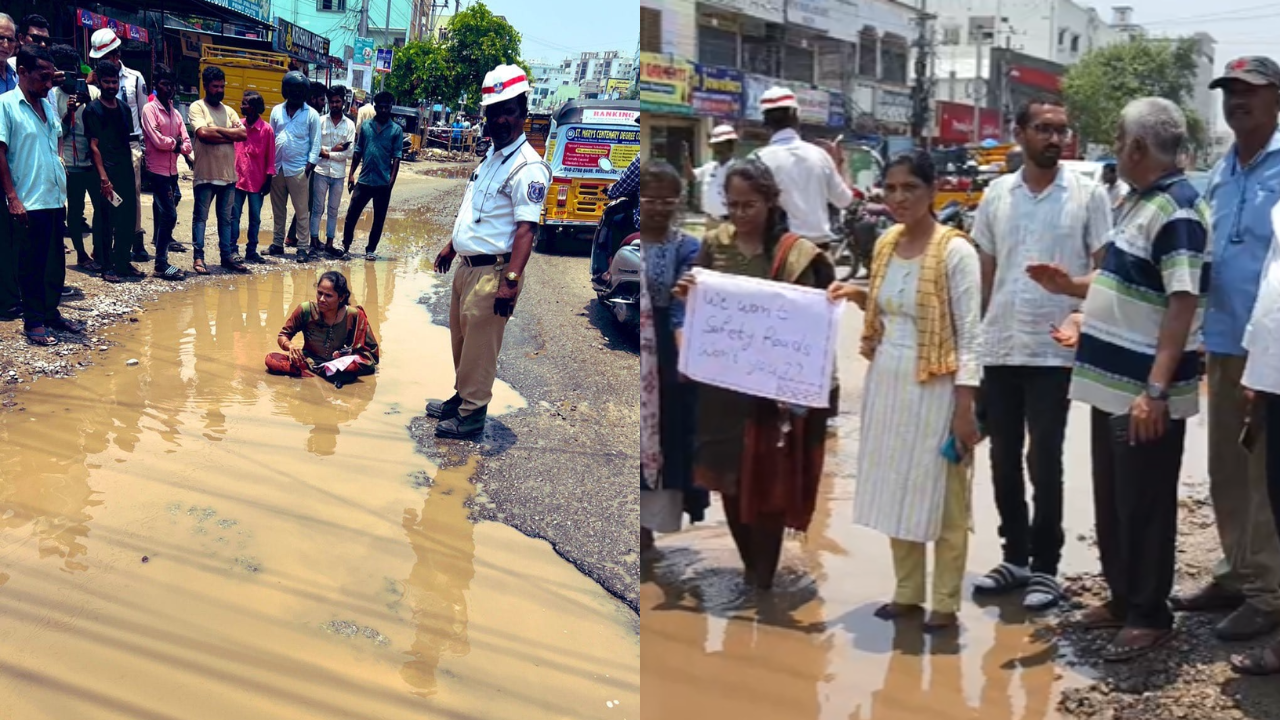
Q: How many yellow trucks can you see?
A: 1